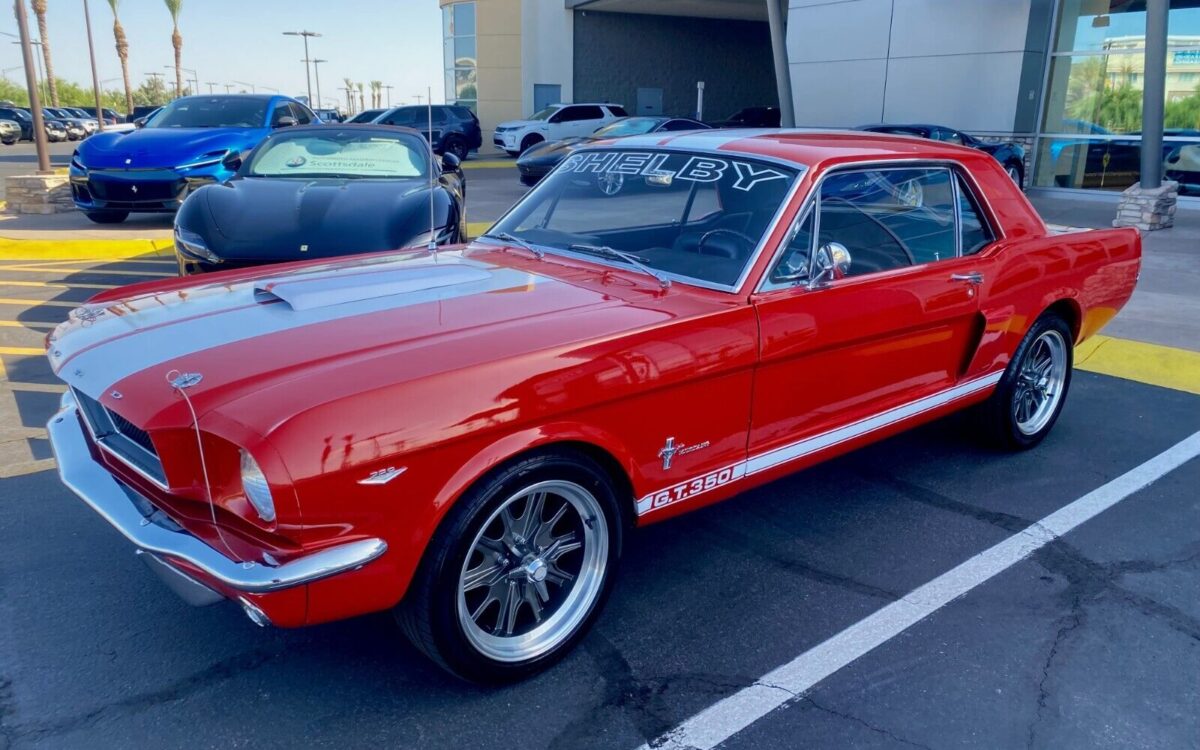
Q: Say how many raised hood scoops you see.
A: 1